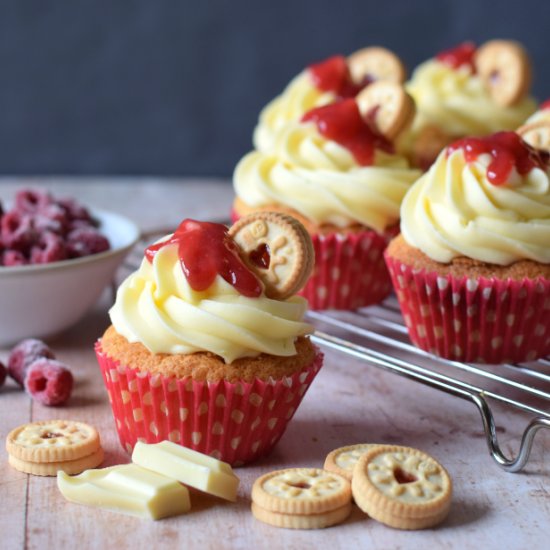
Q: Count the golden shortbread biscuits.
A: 9